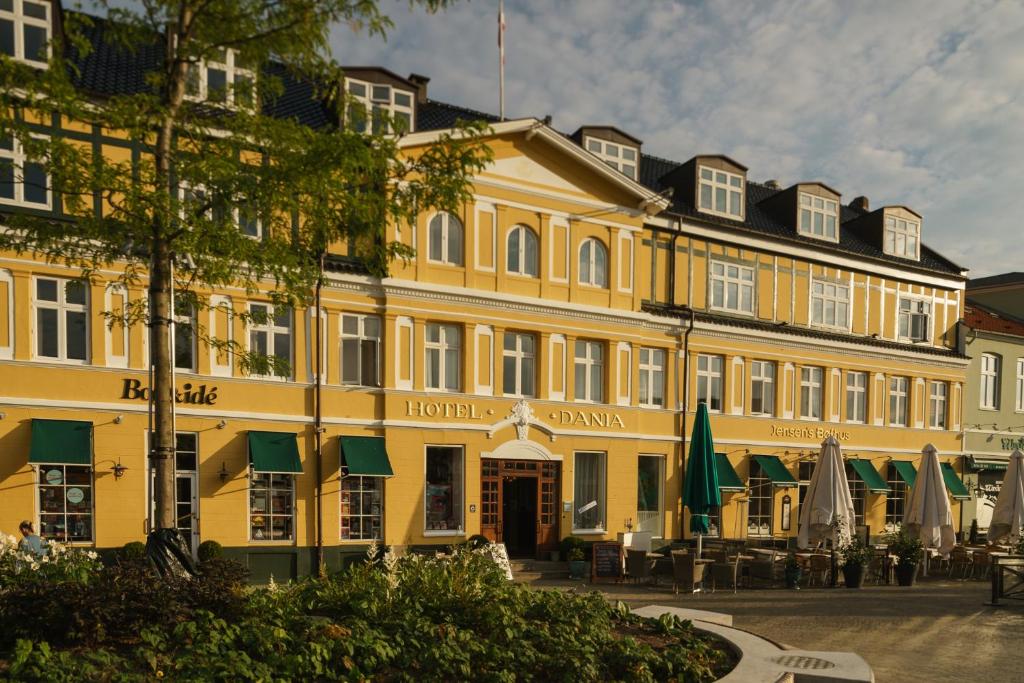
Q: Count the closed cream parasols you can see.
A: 3